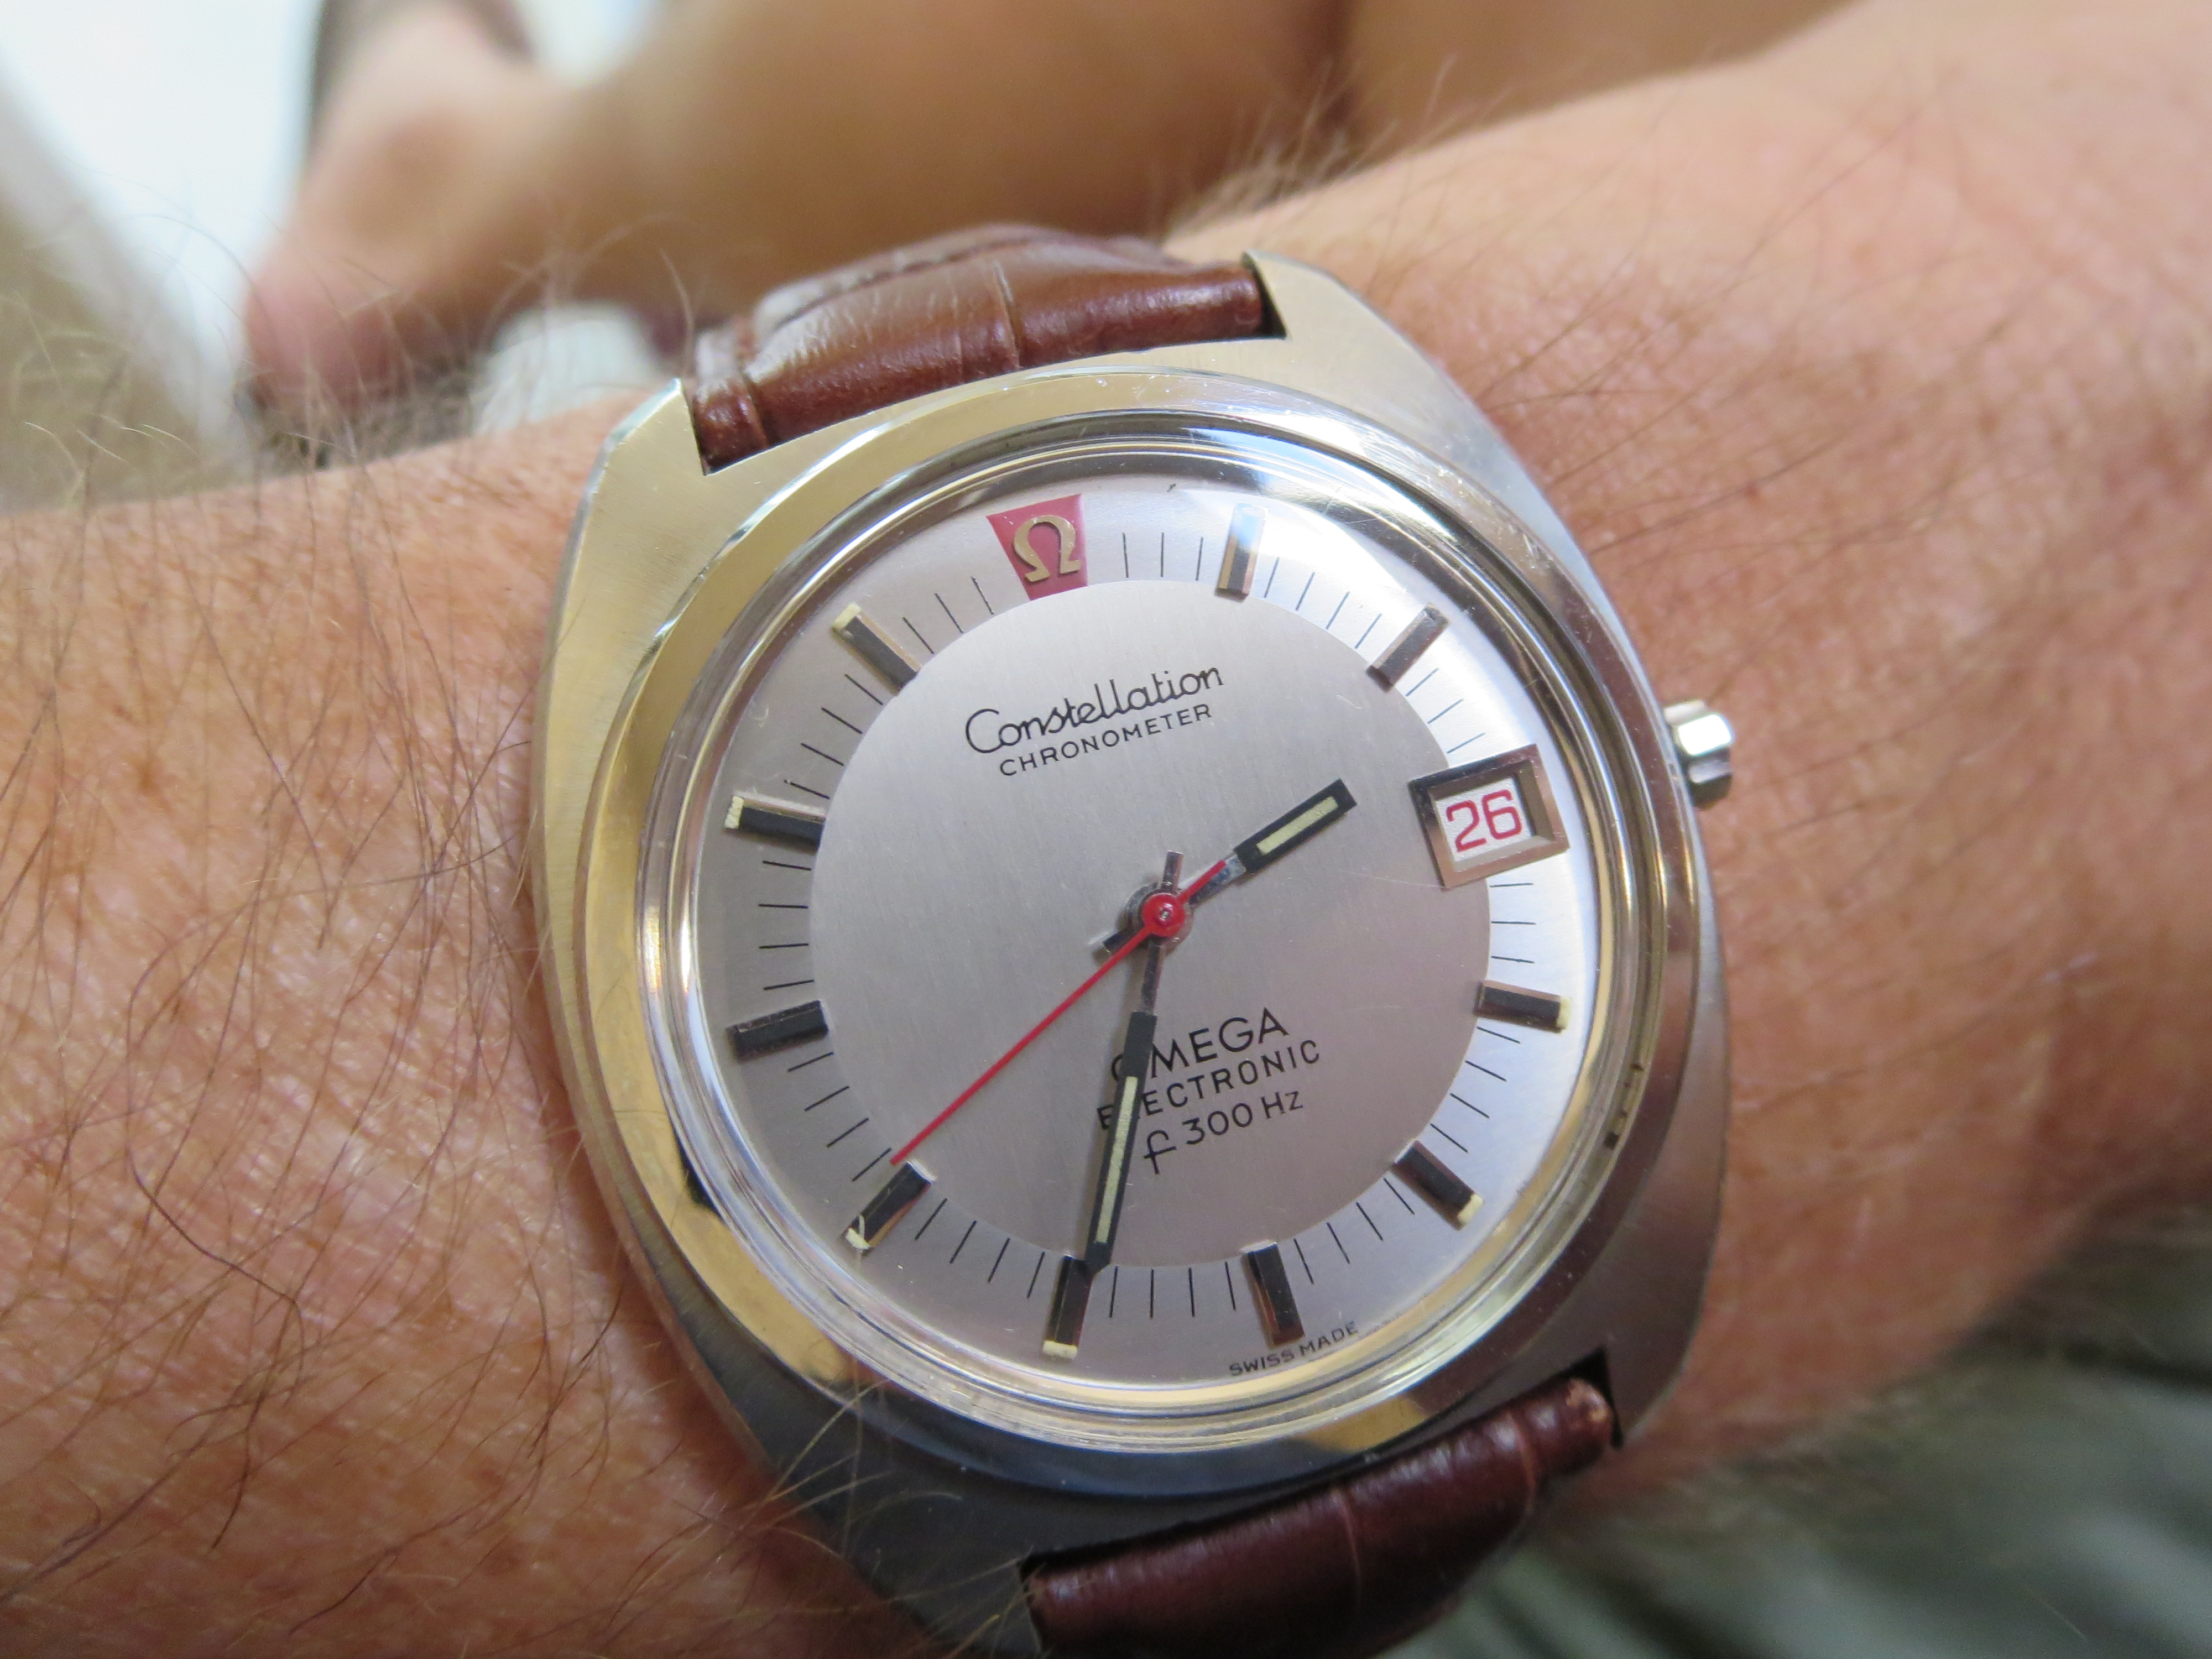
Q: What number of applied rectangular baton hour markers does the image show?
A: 10